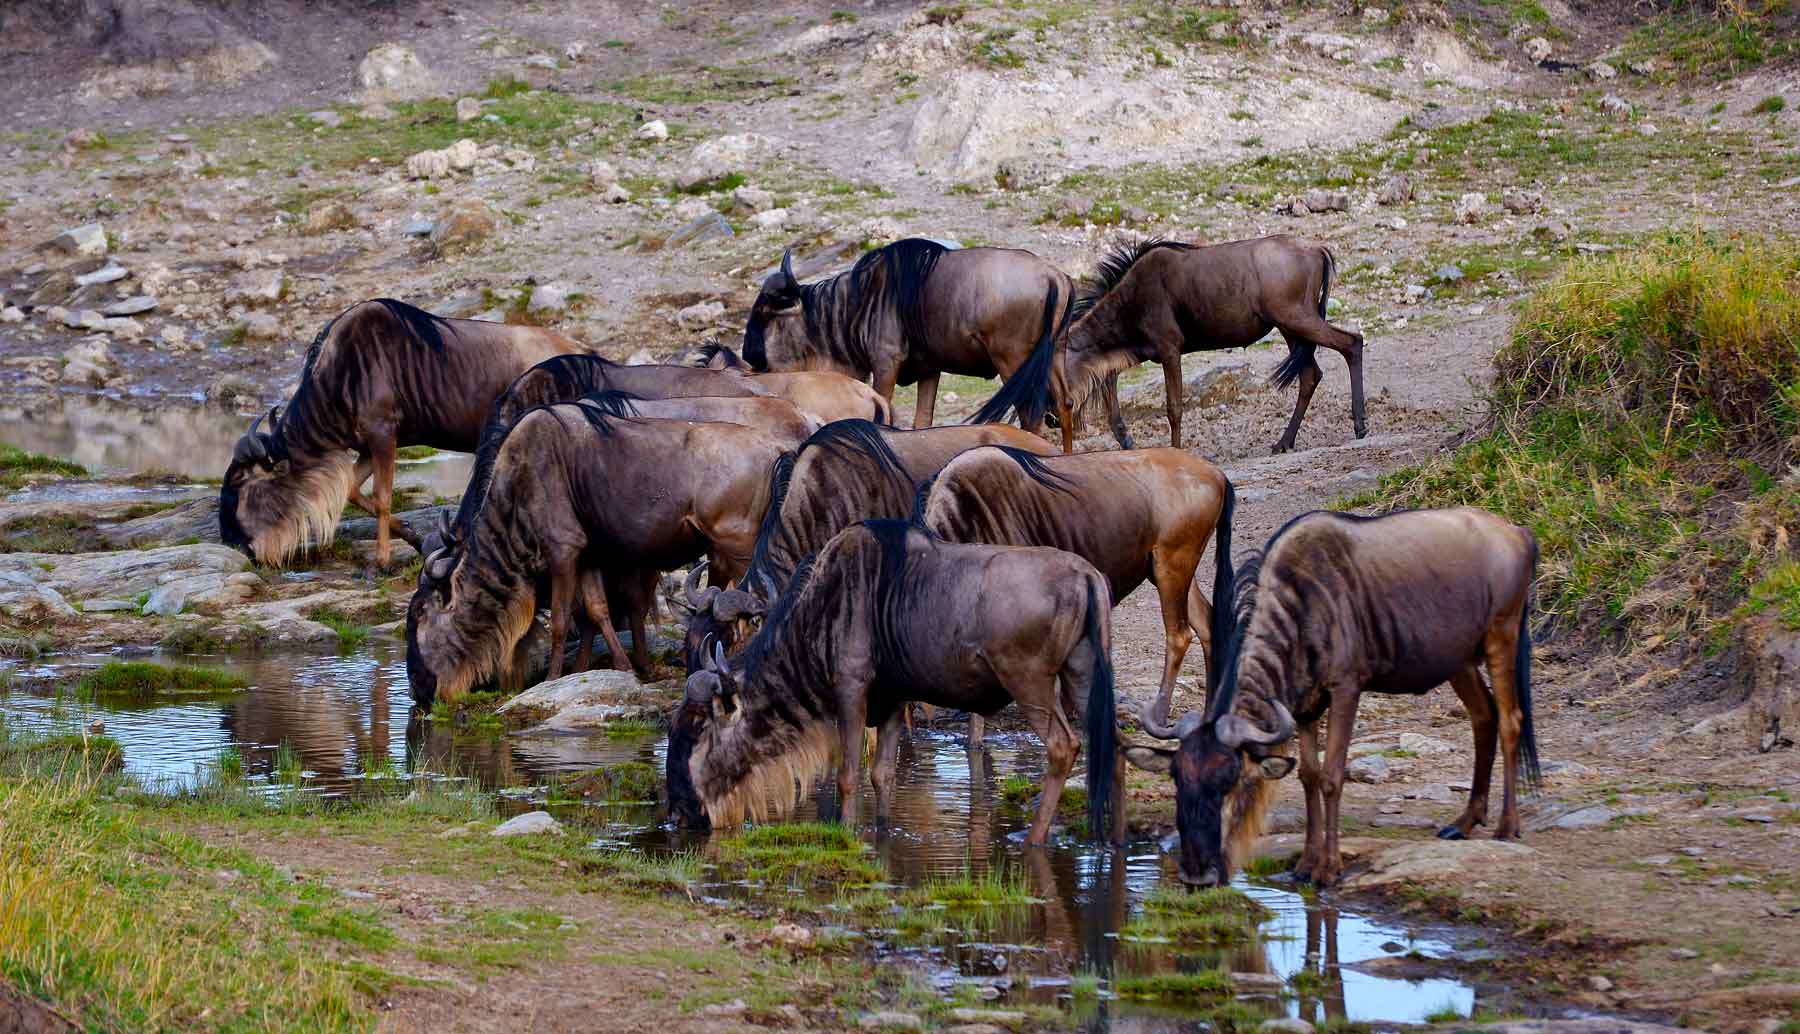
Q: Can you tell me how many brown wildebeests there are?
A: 11